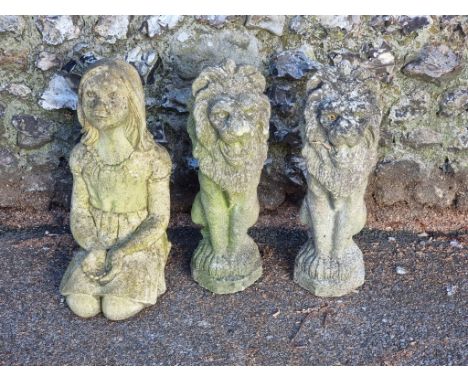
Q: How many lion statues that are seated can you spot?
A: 2